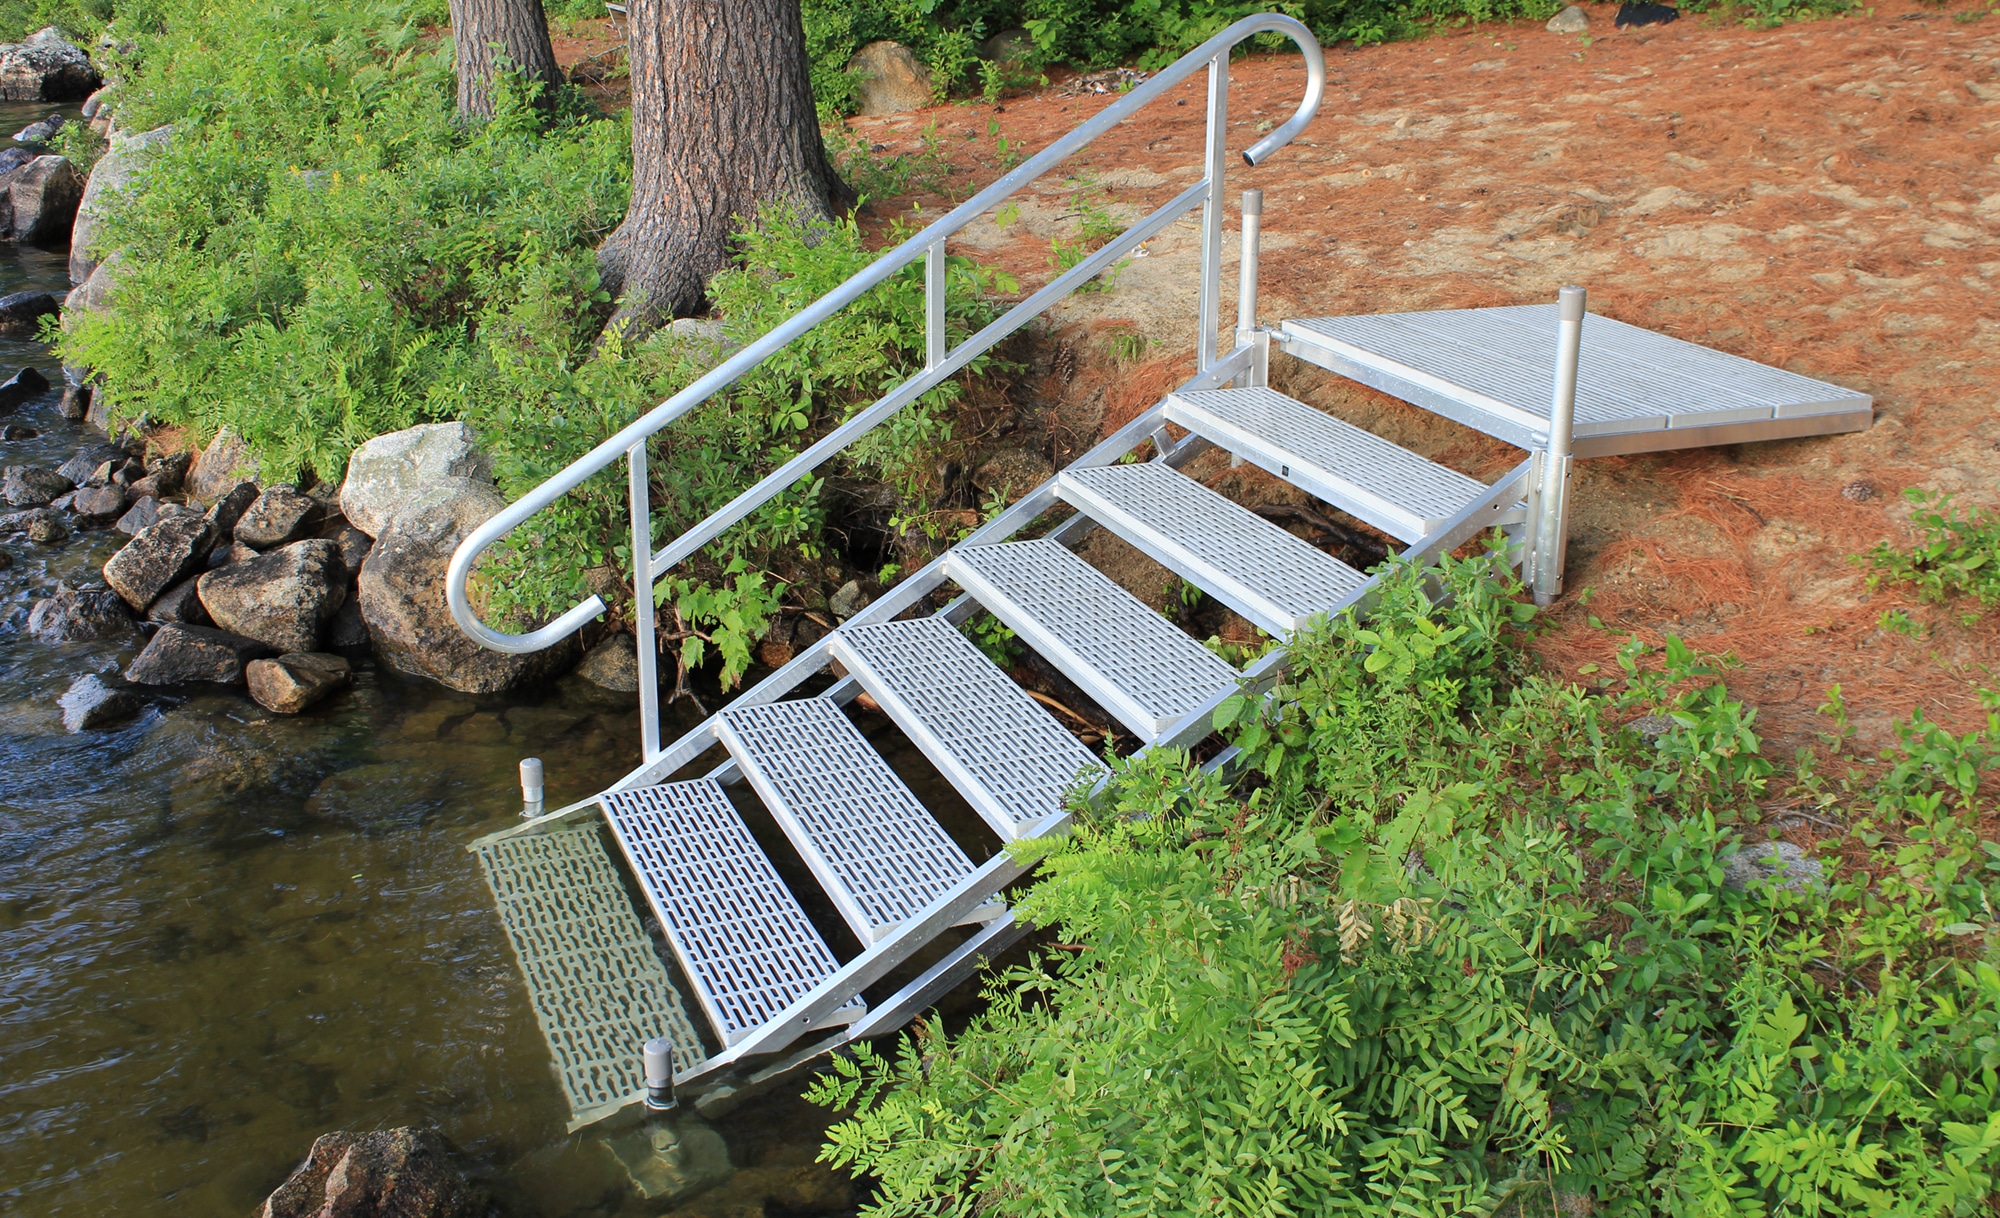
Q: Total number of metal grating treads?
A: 7